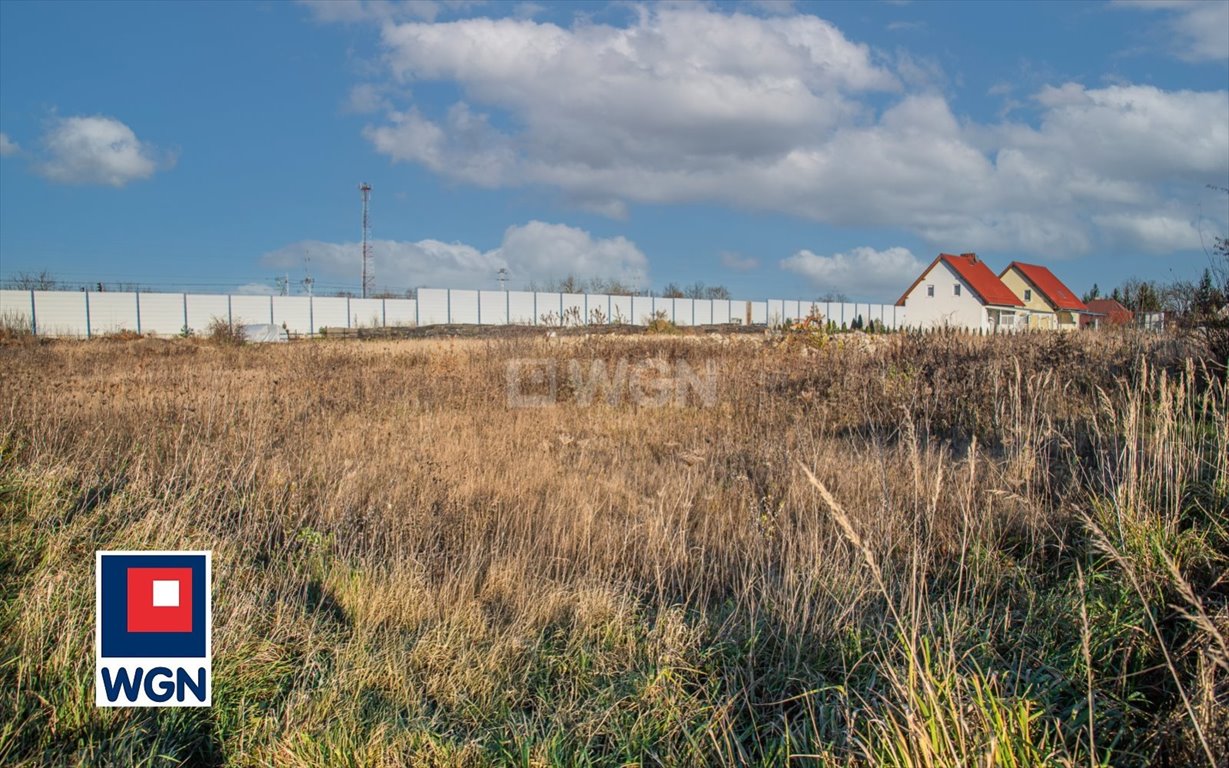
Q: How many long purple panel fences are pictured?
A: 0